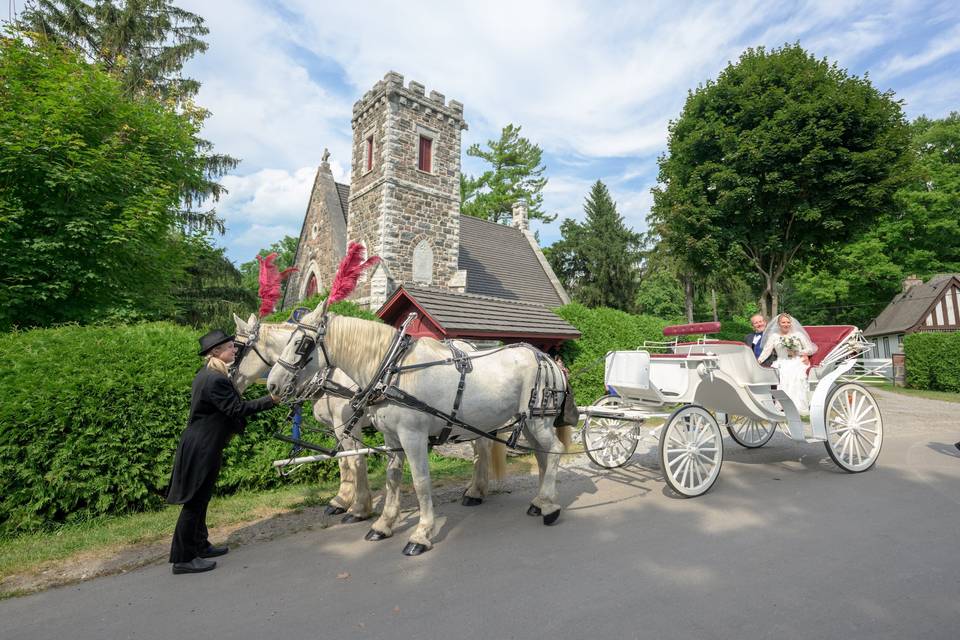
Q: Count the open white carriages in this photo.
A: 1